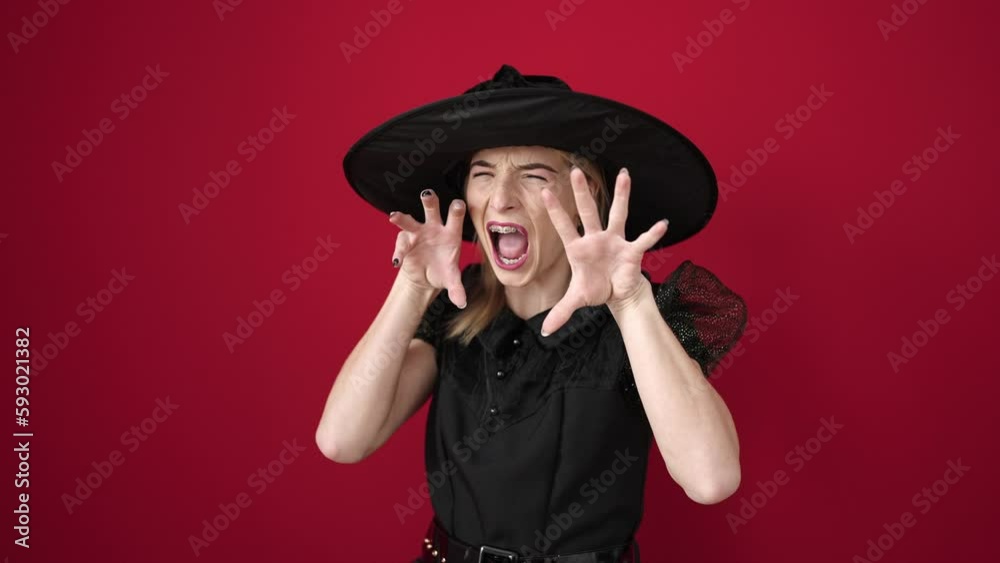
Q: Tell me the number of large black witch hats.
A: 1